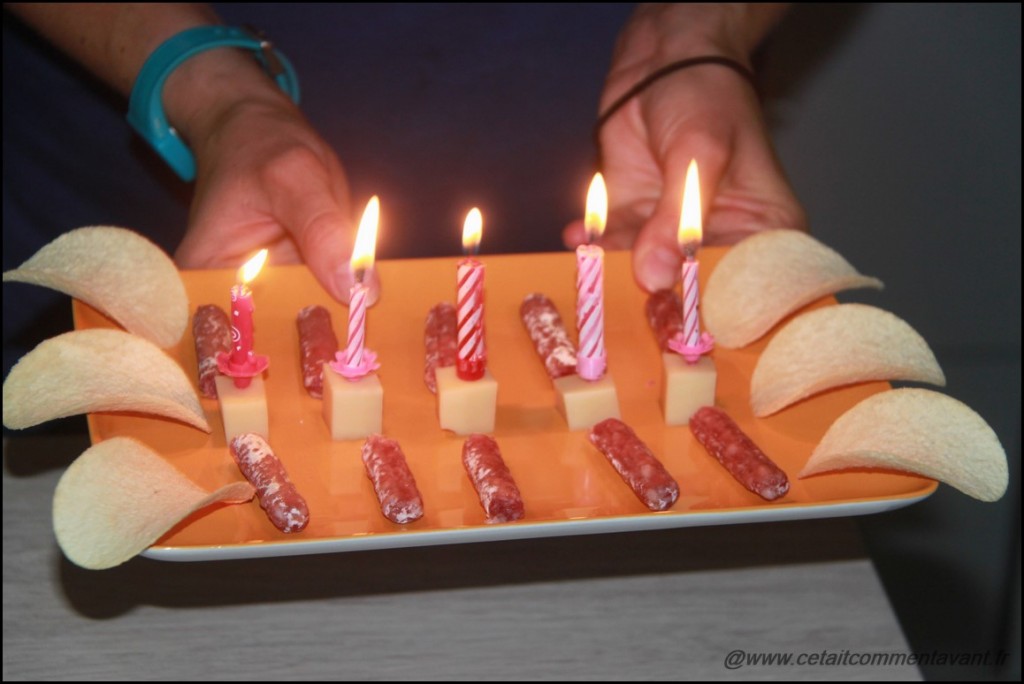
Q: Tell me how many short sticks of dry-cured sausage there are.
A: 10